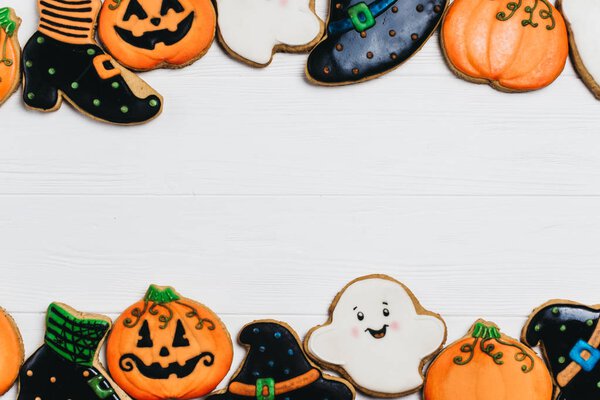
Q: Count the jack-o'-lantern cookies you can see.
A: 2